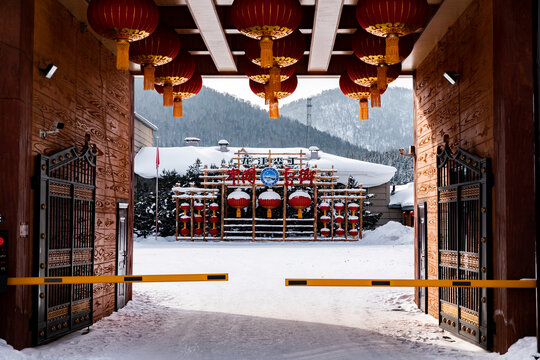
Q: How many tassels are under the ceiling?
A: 12